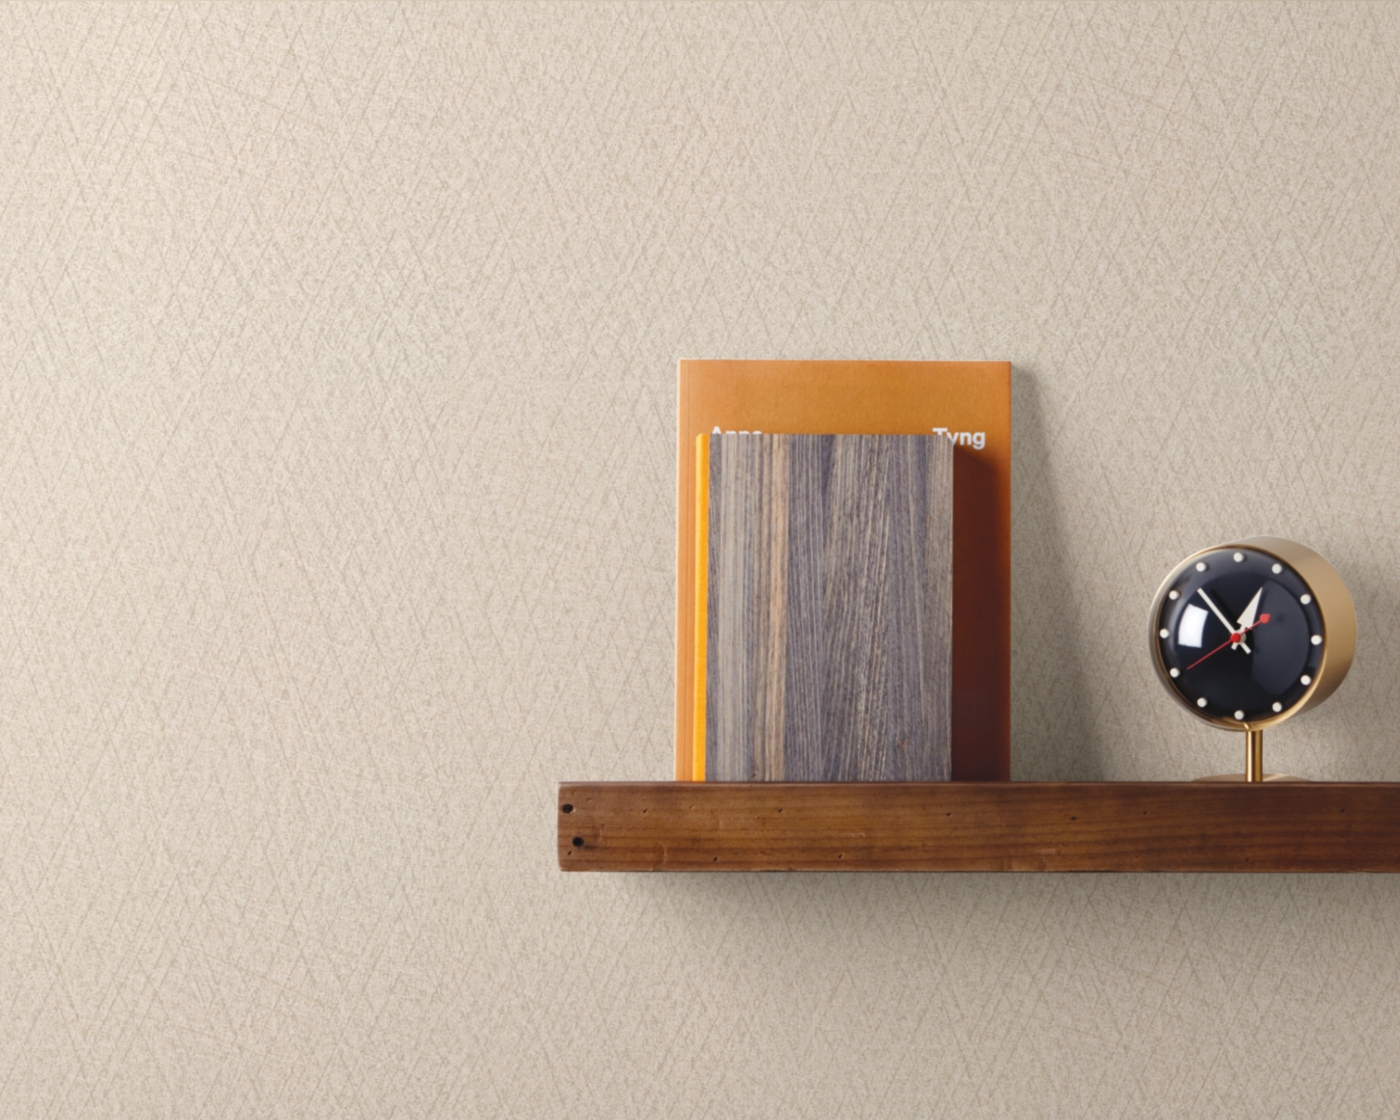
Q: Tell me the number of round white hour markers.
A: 12